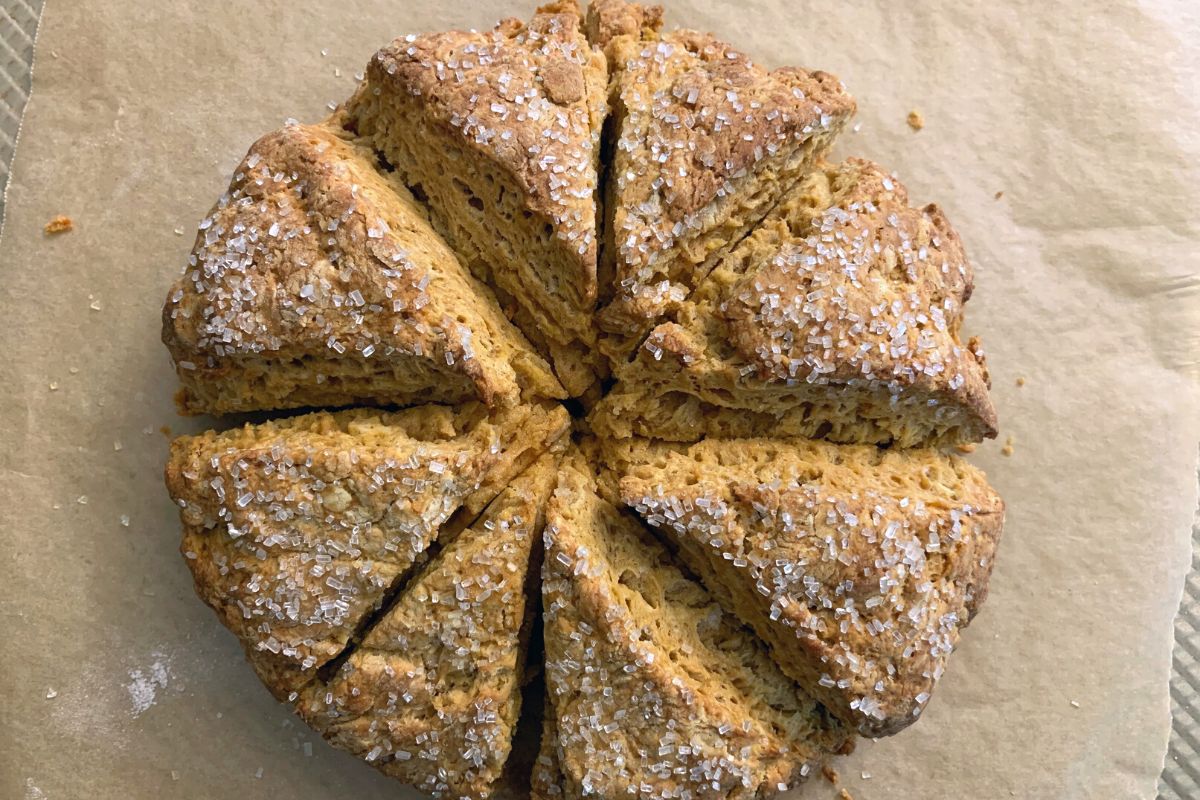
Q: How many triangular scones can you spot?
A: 8